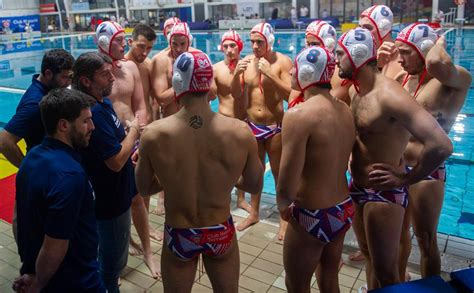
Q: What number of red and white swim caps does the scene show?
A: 11